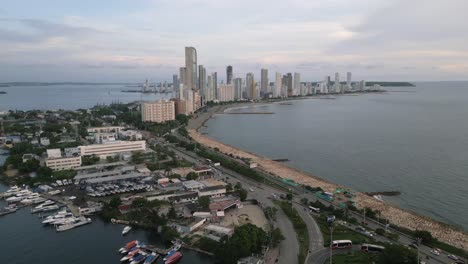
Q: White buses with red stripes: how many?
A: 2